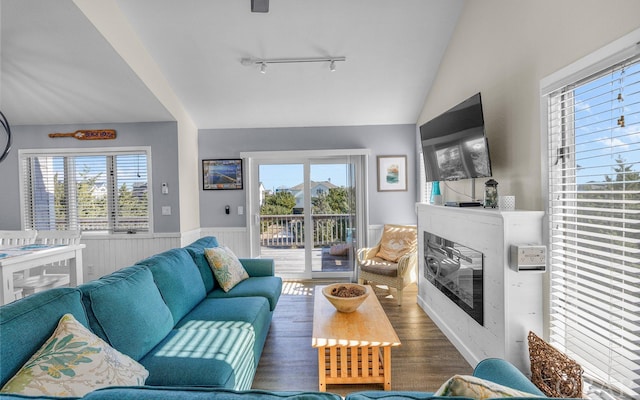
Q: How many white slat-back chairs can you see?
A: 2